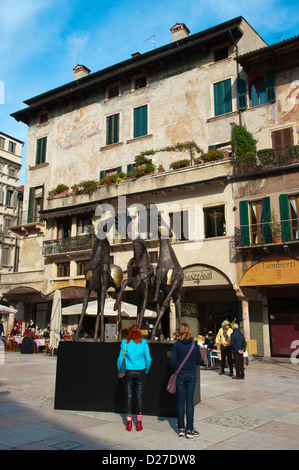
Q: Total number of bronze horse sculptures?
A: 3